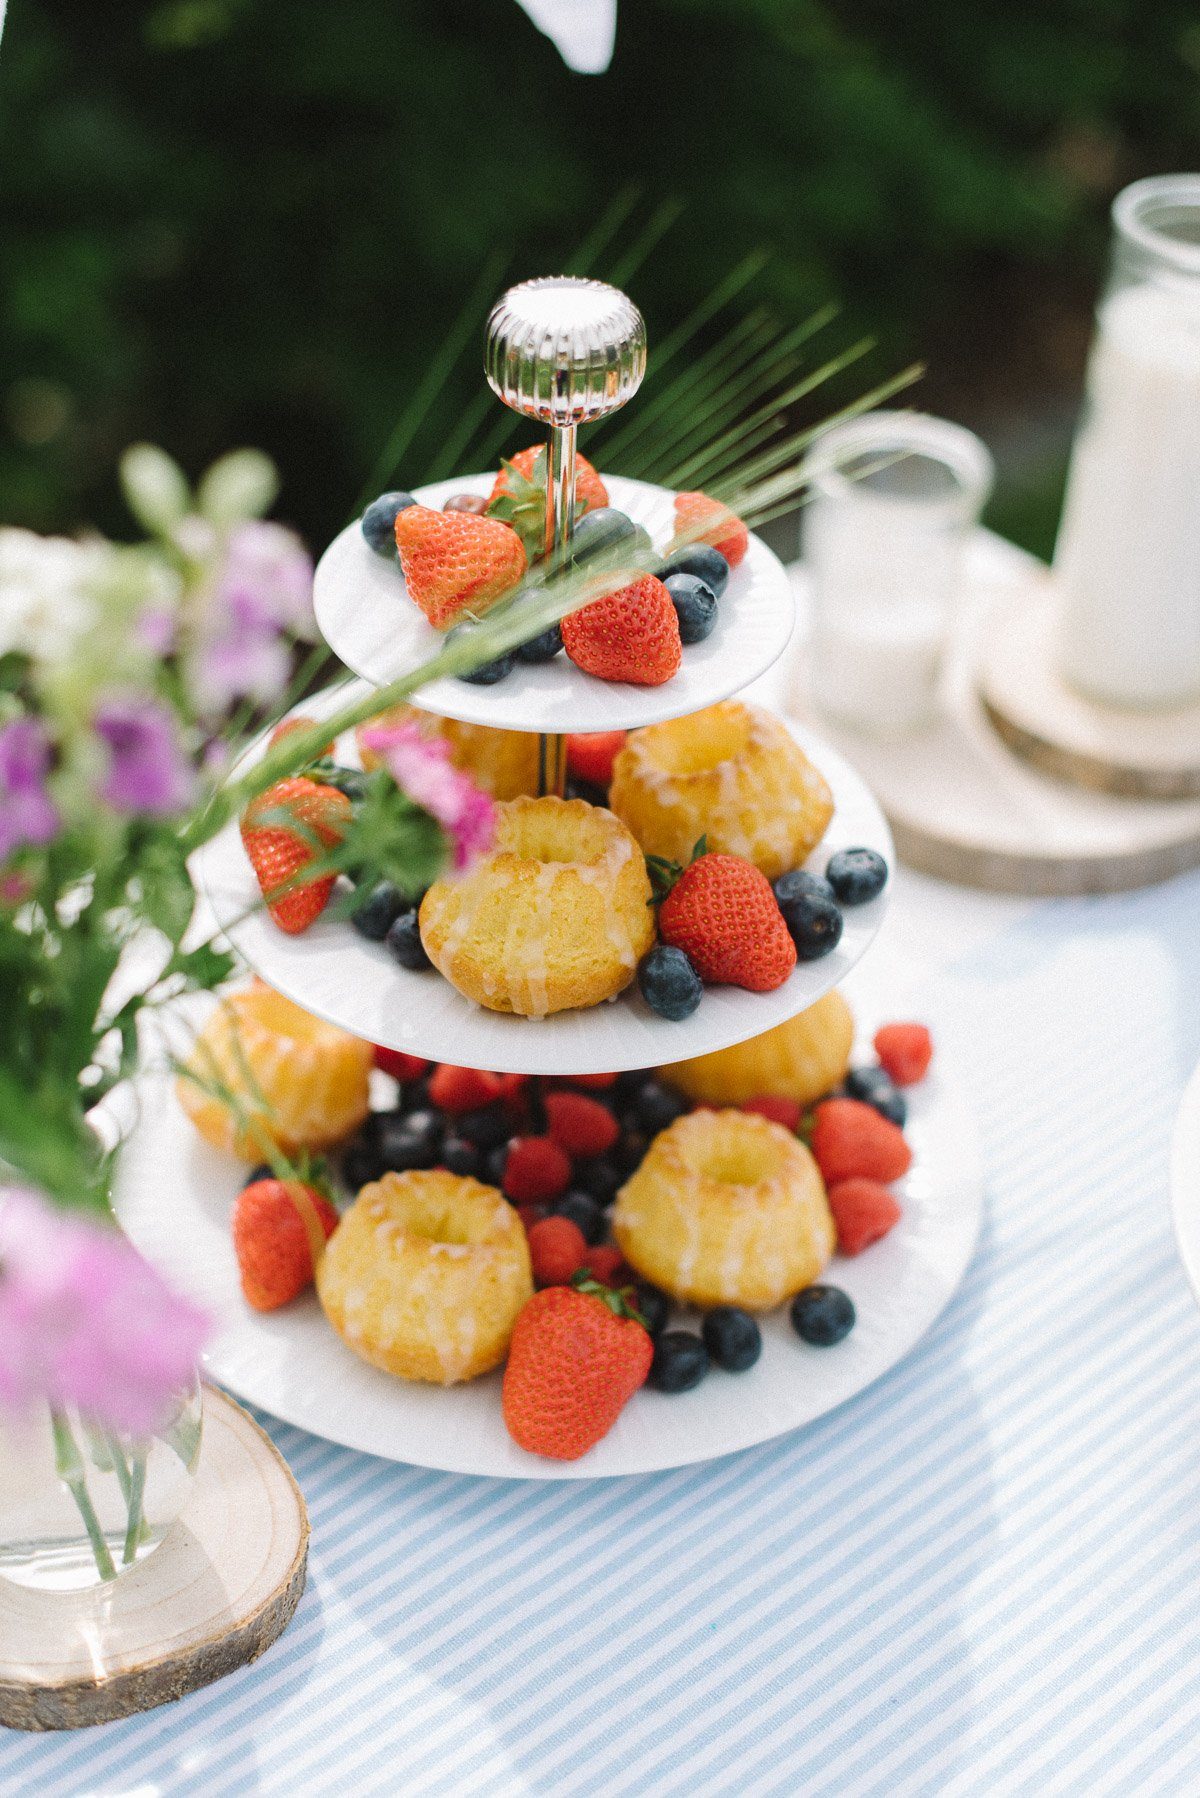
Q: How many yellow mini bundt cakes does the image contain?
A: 7